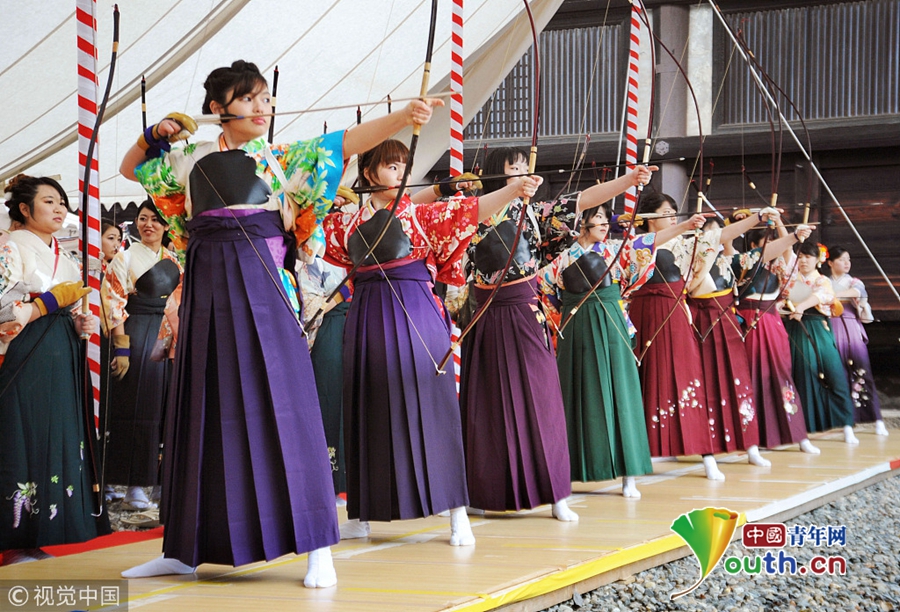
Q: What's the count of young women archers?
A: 12